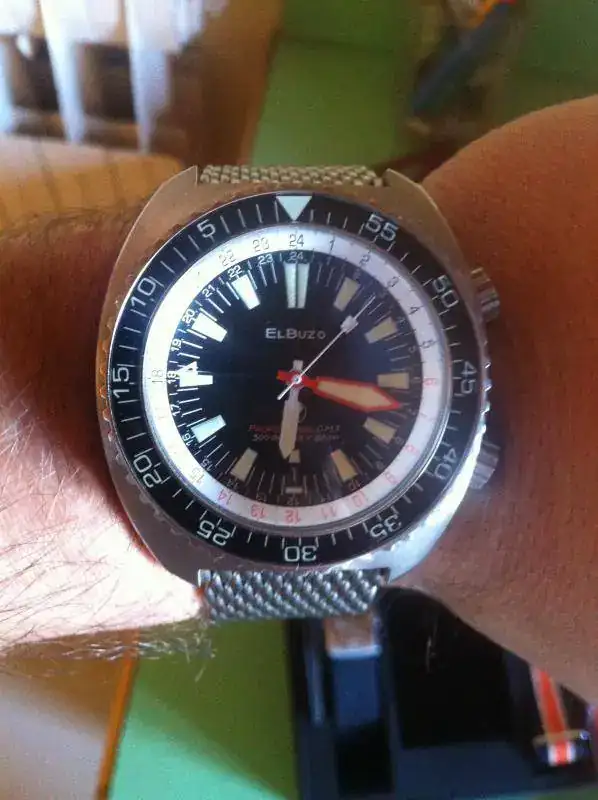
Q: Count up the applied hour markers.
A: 12